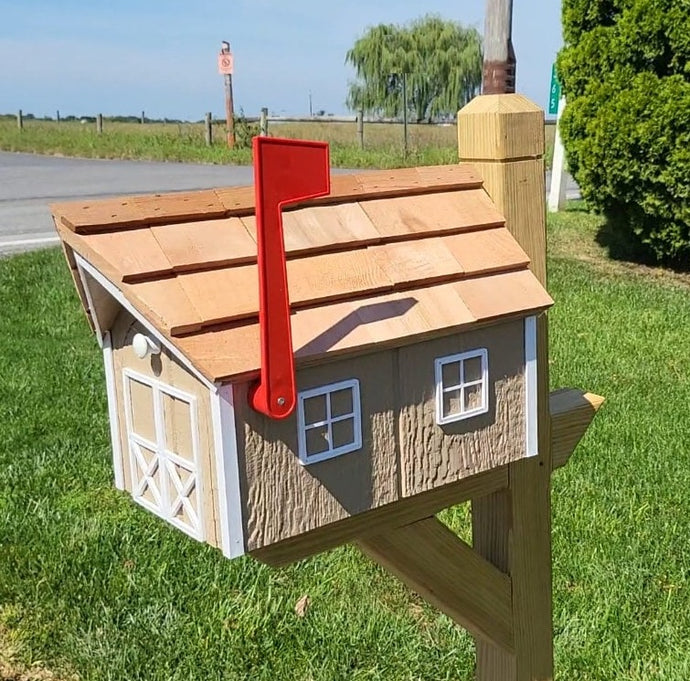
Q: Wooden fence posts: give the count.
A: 7